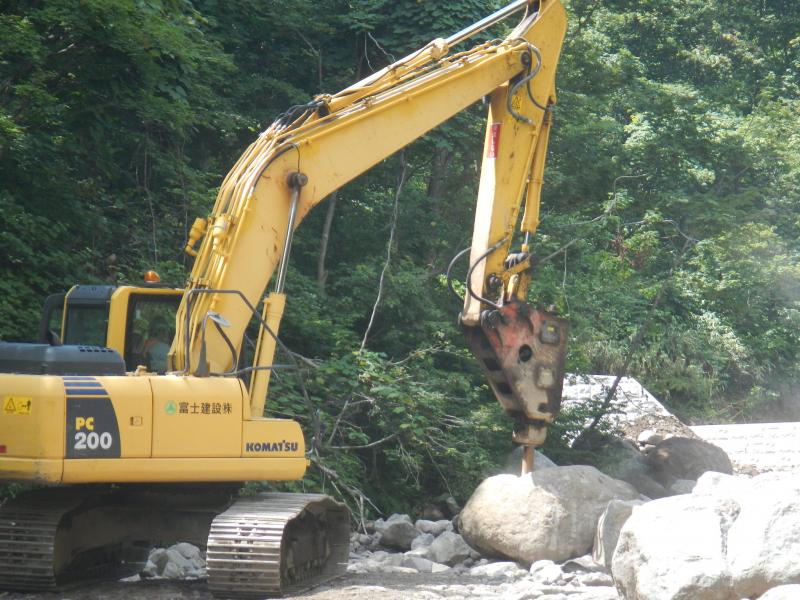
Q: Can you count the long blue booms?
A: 0